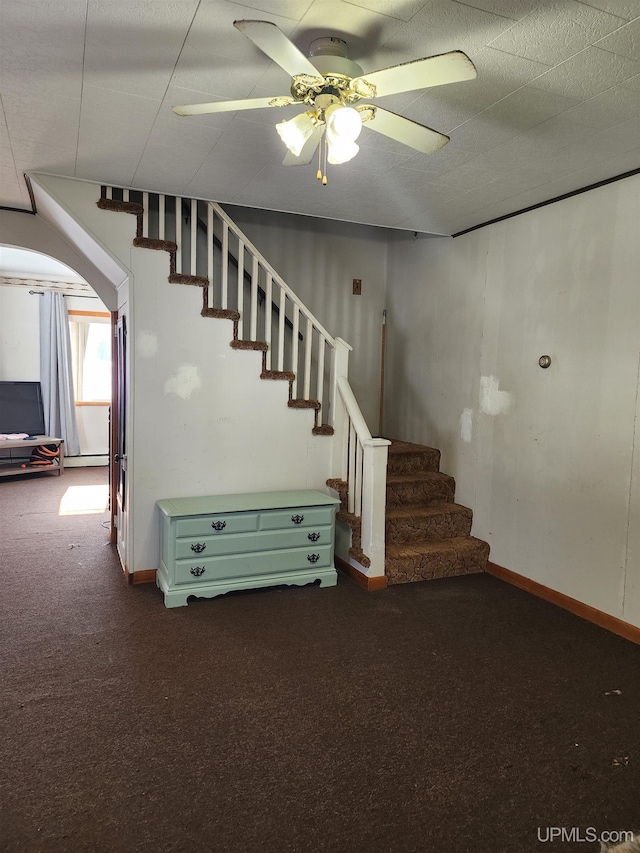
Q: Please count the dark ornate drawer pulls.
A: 6